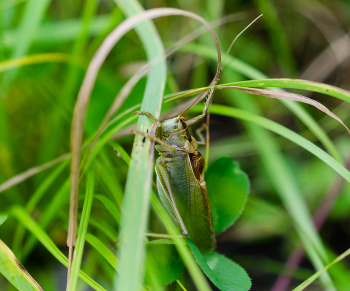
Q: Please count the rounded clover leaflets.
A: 3